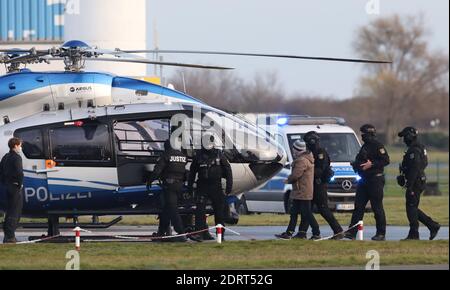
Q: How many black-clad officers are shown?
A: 5